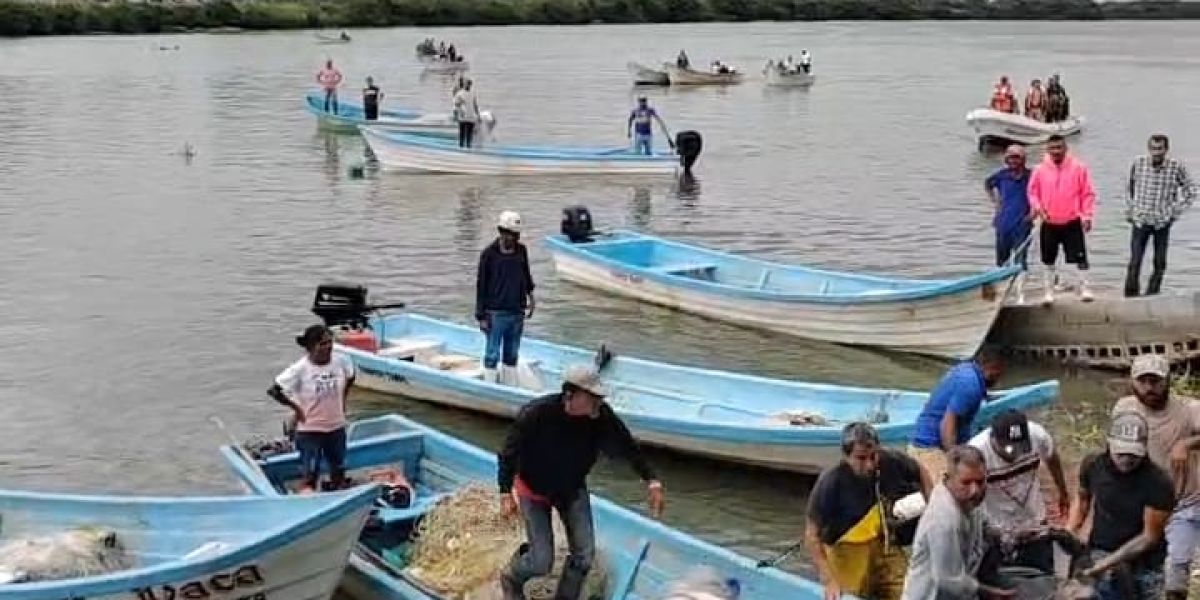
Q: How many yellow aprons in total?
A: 1